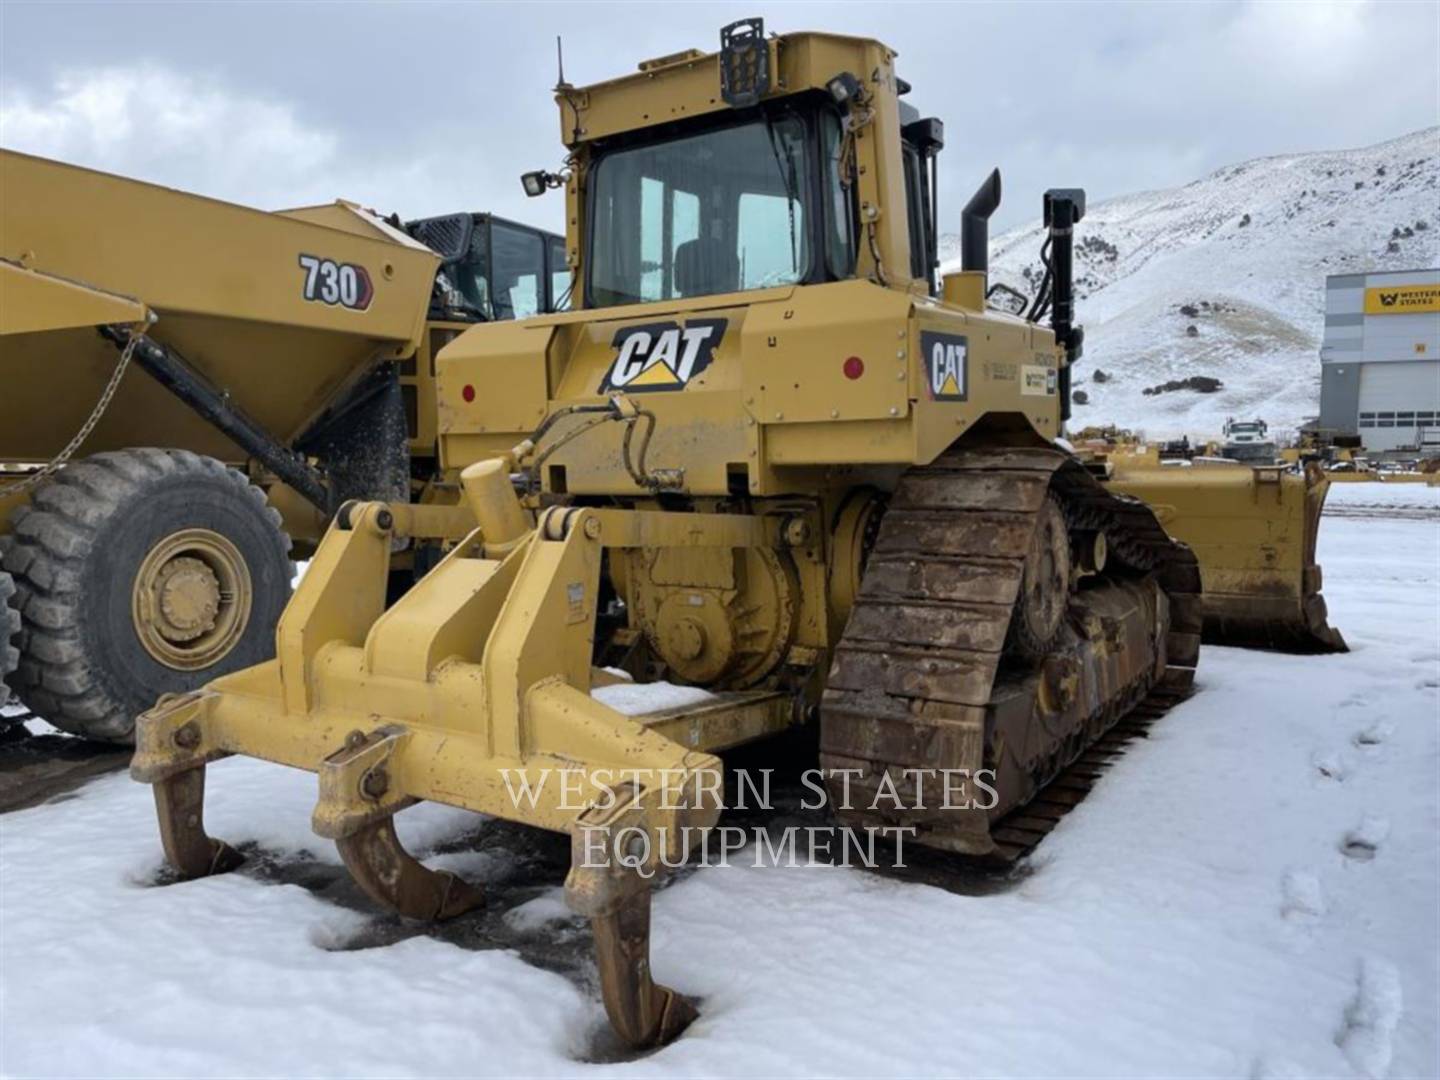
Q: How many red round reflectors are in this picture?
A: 2